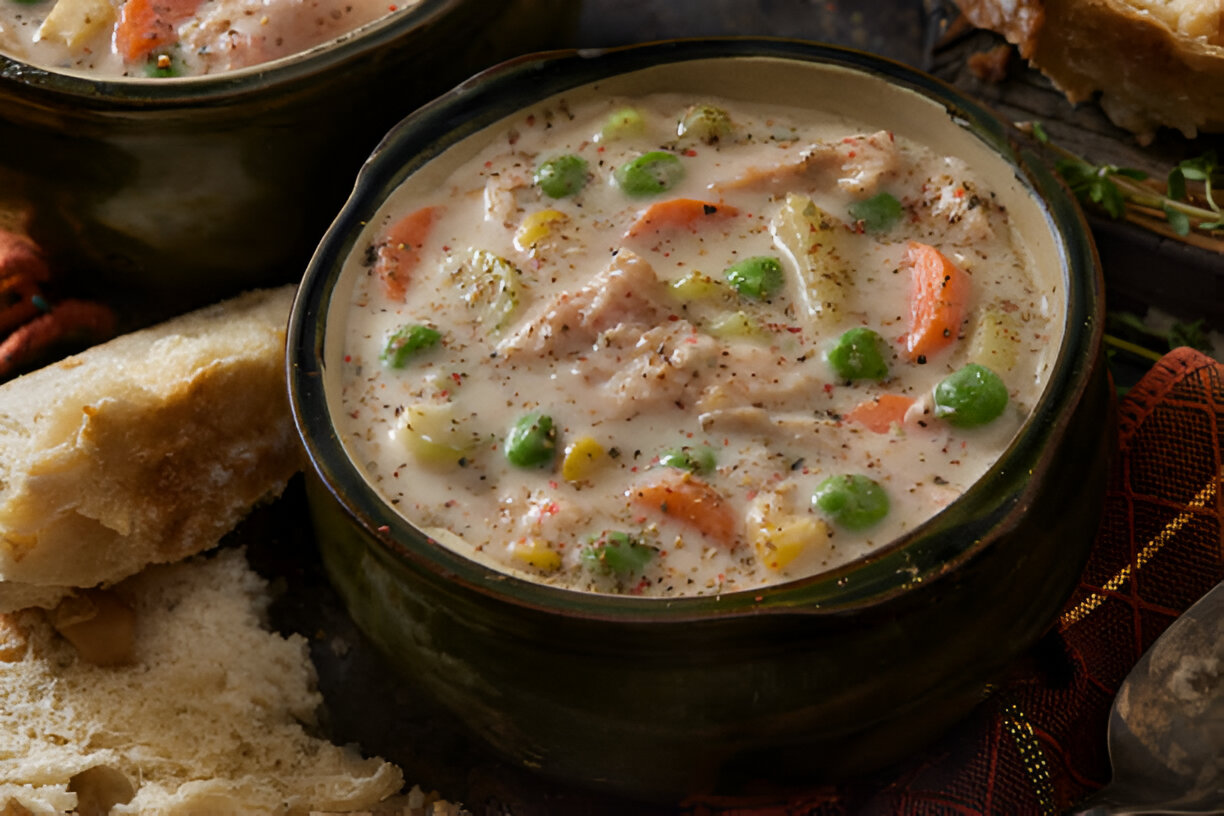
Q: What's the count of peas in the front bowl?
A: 11